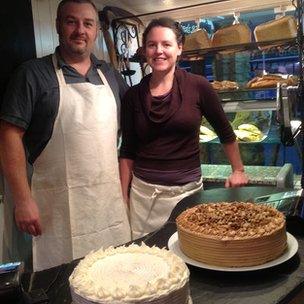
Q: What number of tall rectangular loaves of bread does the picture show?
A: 3